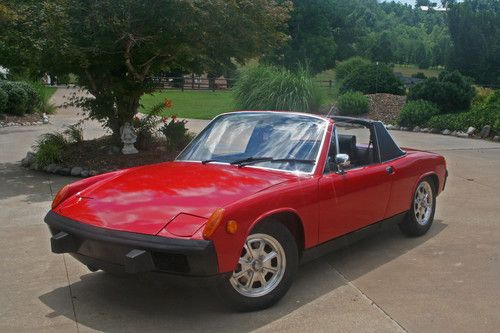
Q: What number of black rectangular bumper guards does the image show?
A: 2